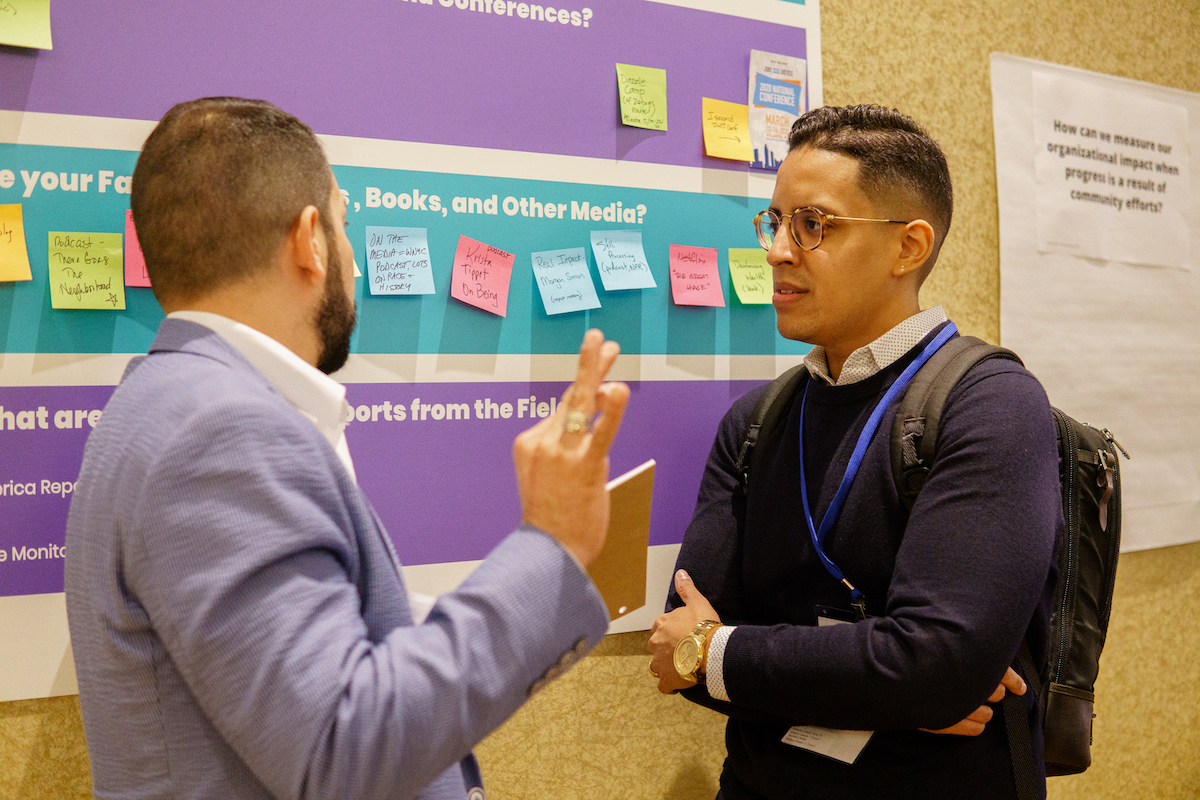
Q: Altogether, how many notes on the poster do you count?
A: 13